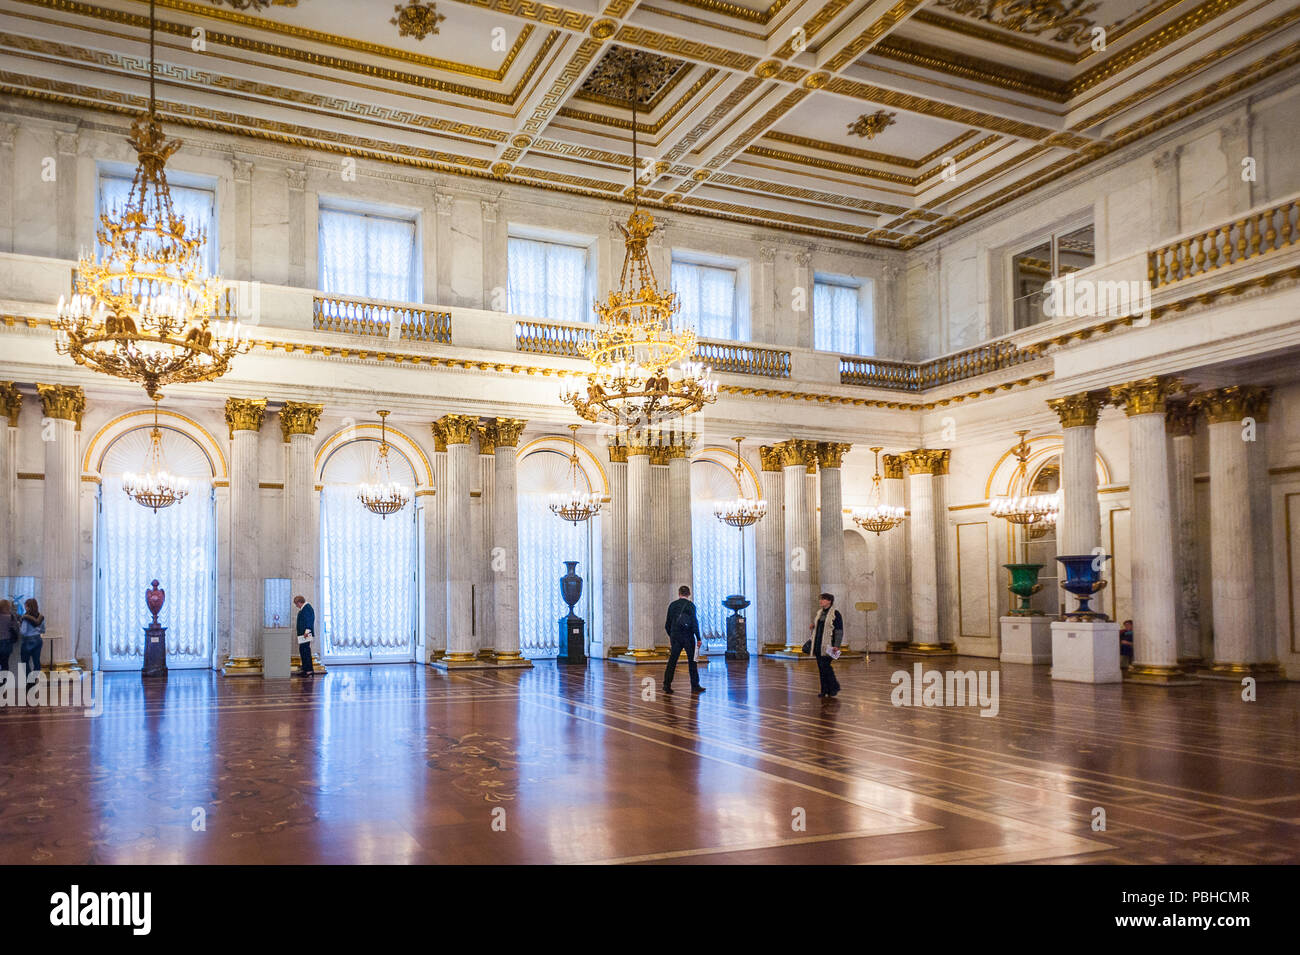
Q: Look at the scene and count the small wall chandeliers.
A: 6